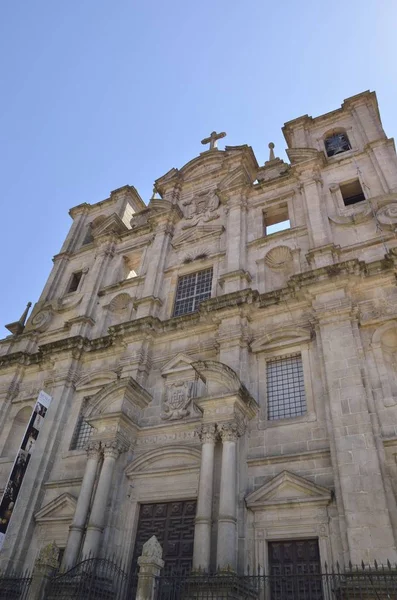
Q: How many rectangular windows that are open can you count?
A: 4